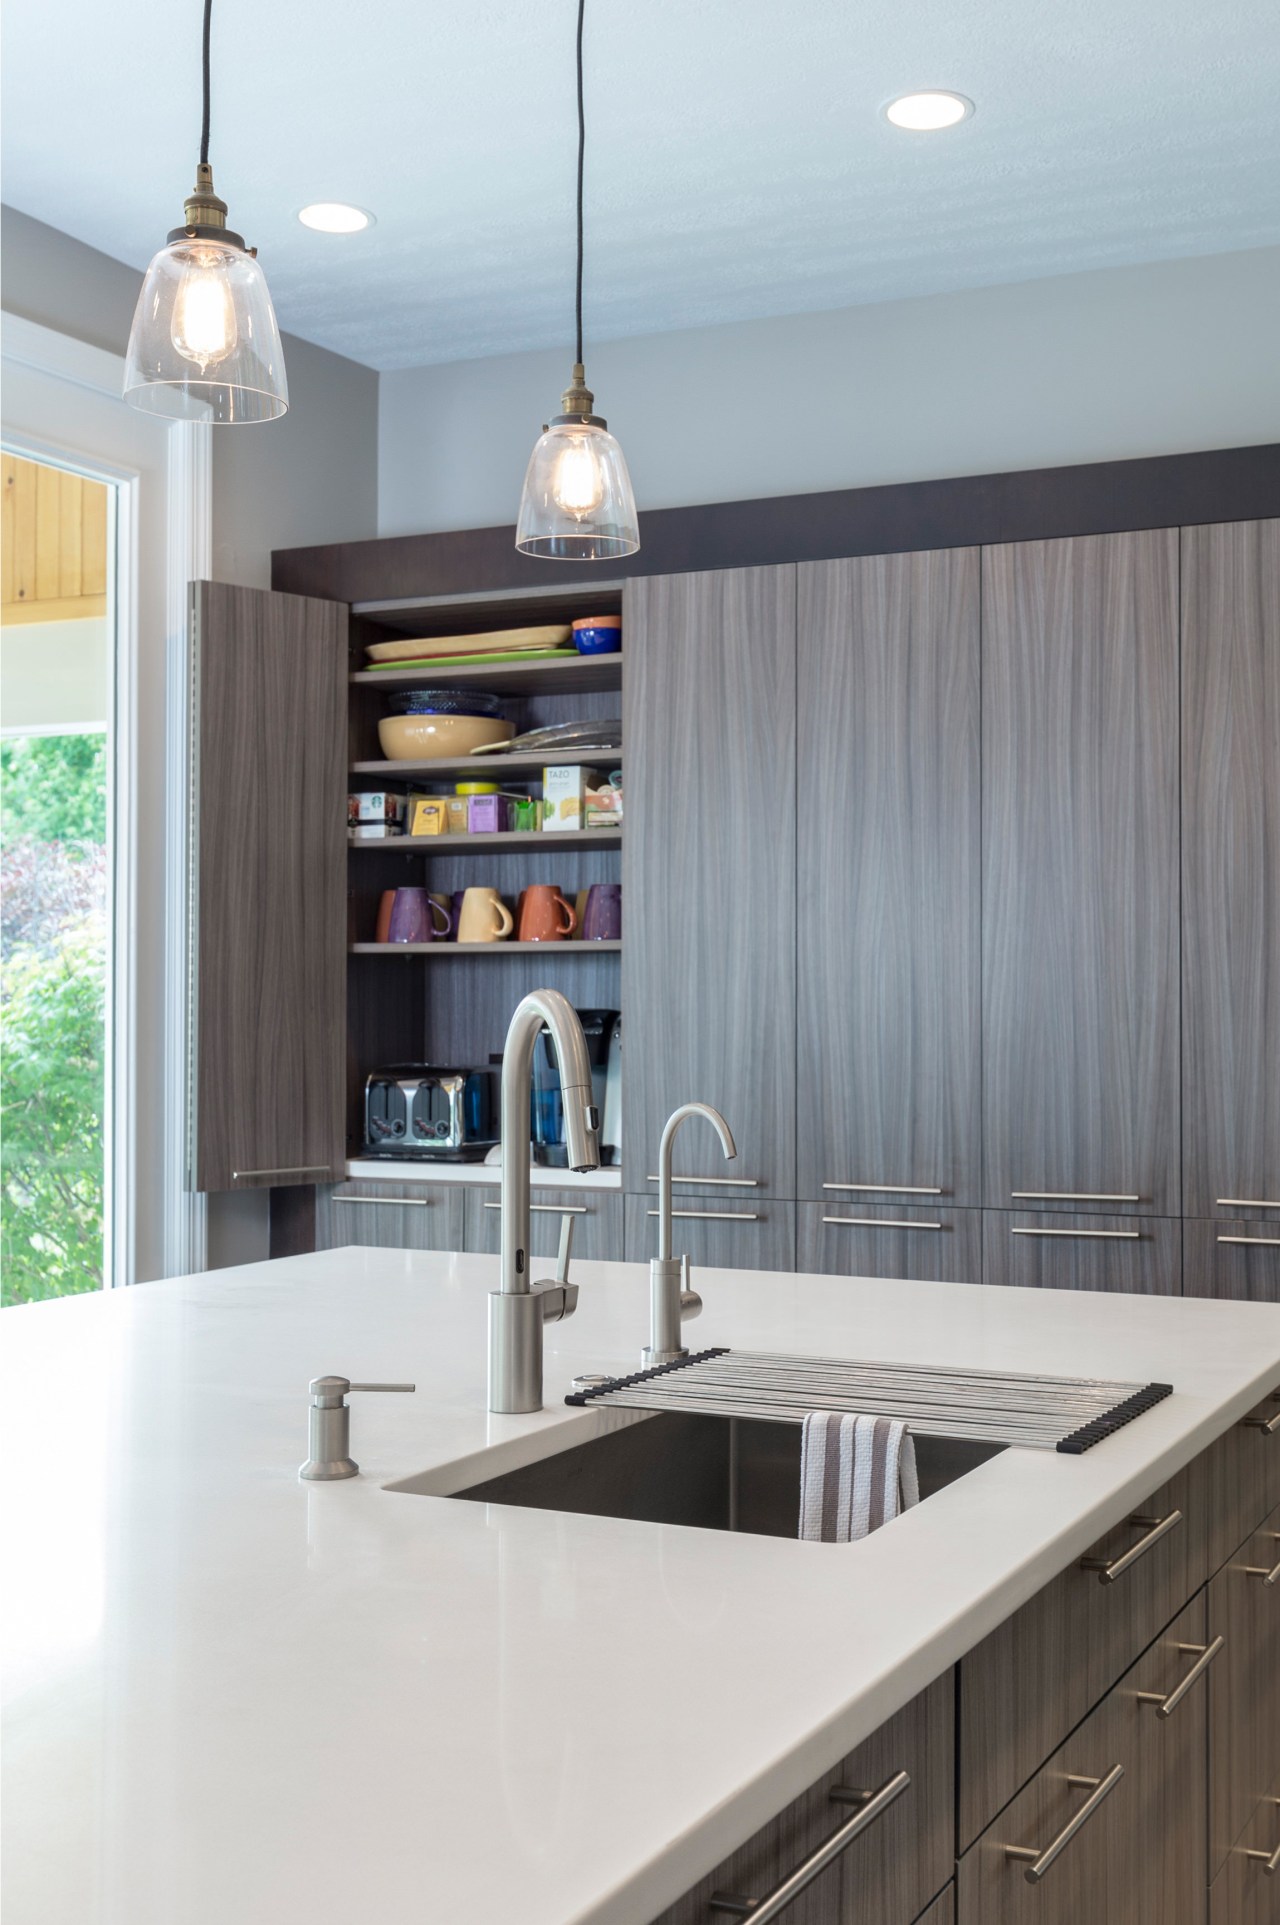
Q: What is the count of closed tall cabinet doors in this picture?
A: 4